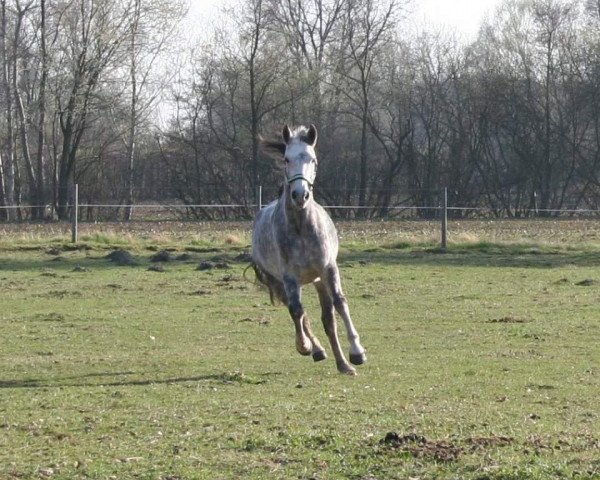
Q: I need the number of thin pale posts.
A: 3